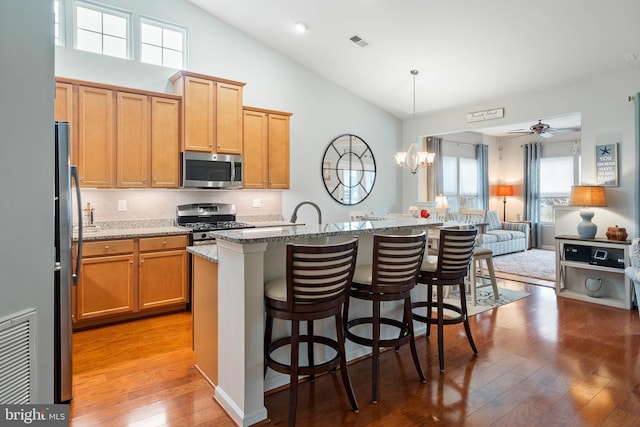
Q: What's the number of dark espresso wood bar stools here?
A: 3